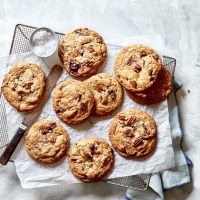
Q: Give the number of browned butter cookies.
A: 9